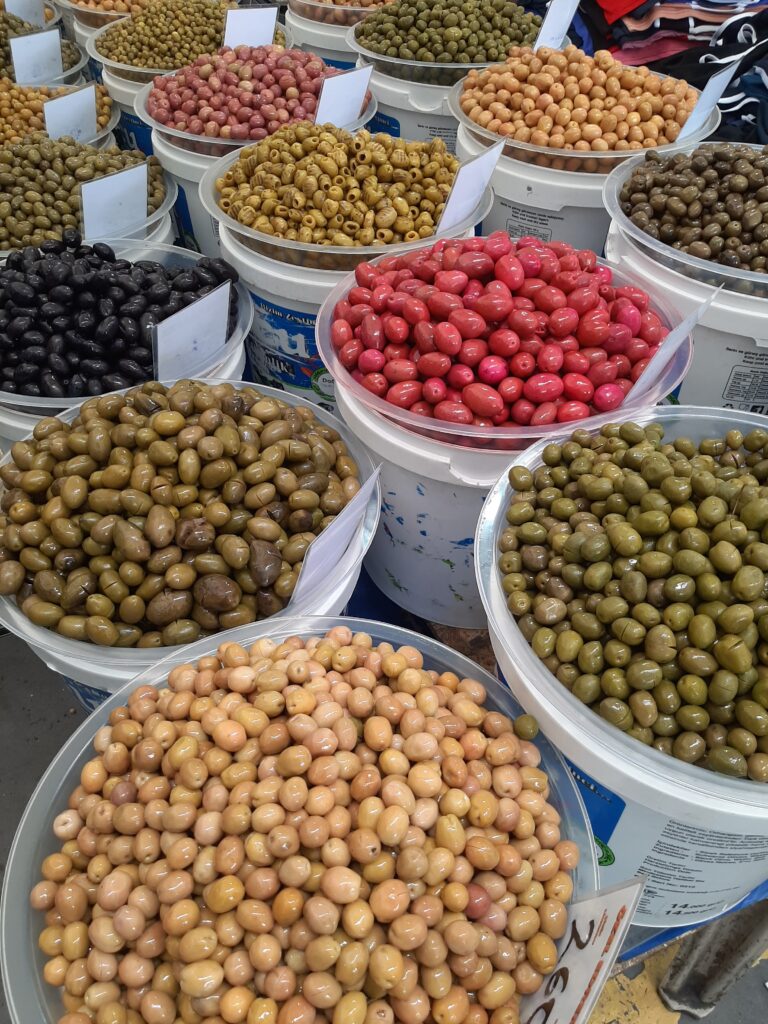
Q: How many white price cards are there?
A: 13